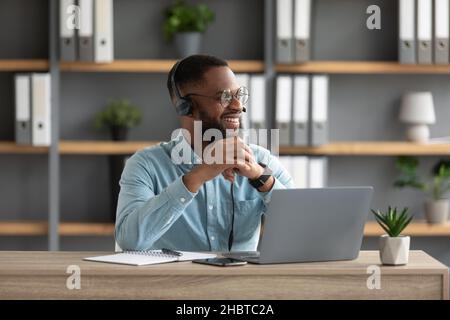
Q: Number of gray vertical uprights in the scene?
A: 2